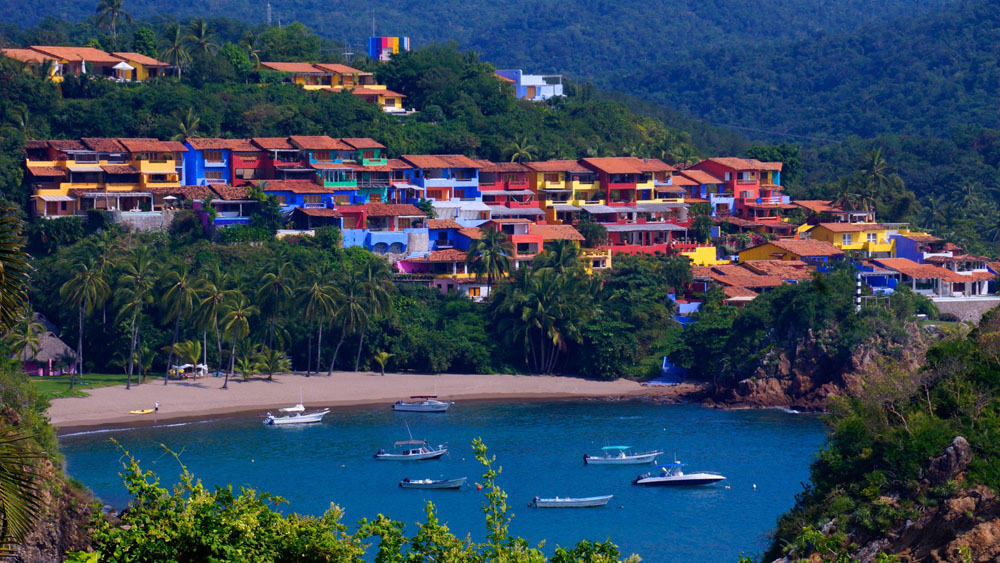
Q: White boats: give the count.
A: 7